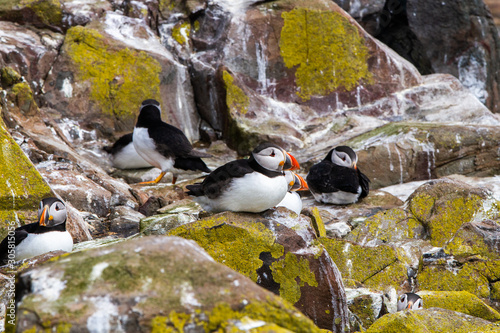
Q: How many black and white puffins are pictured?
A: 7